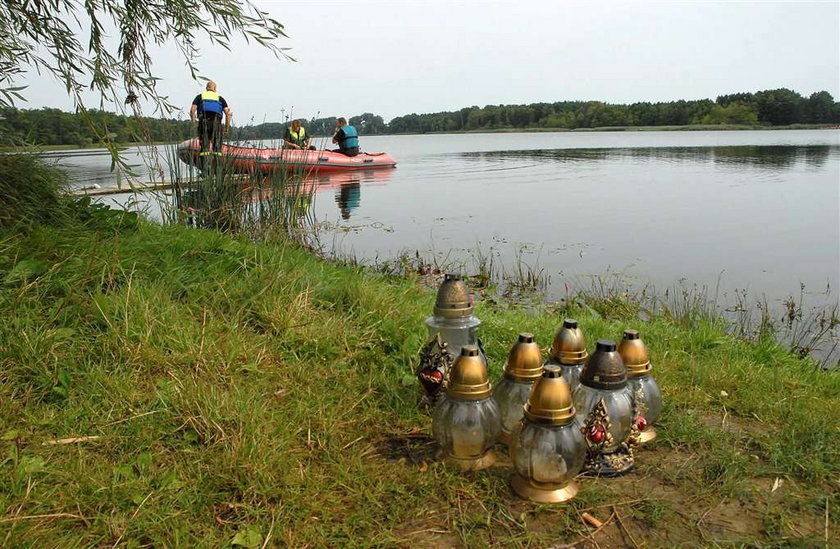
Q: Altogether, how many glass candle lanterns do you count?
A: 7